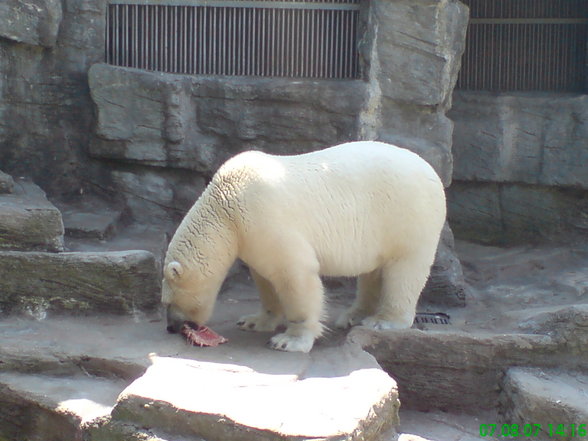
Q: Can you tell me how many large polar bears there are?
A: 1